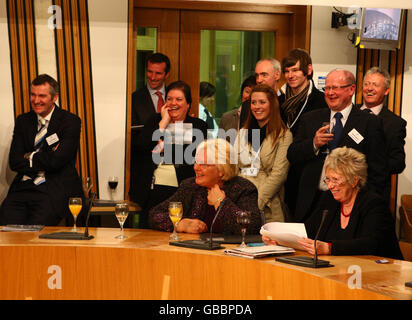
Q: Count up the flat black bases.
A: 3